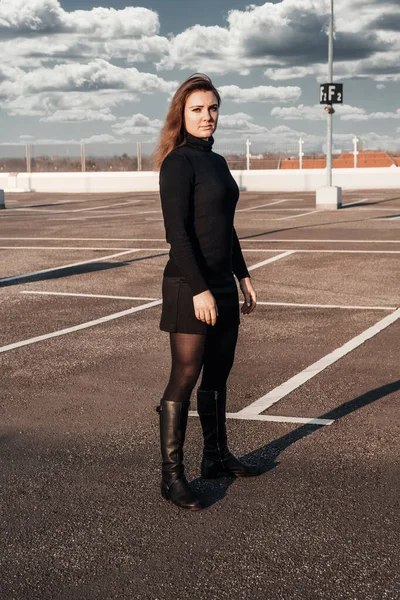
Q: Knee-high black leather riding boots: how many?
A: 2